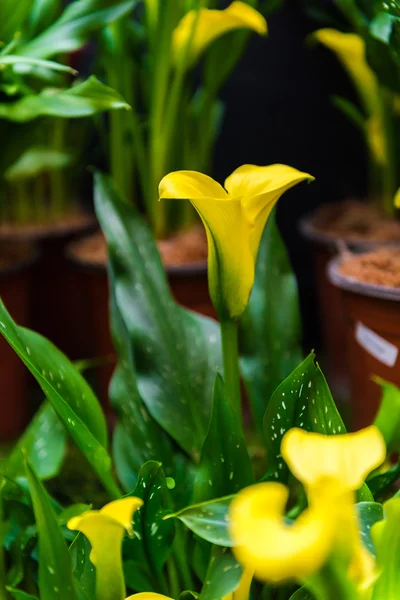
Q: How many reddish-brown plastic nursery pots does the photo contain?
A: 5